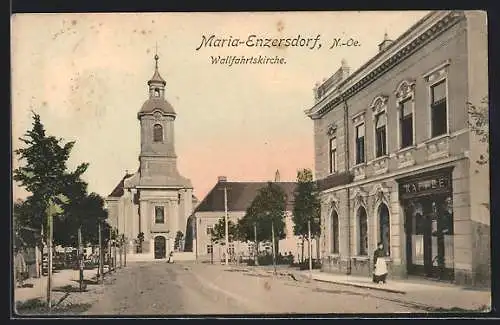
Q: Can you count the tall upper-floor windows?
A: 5